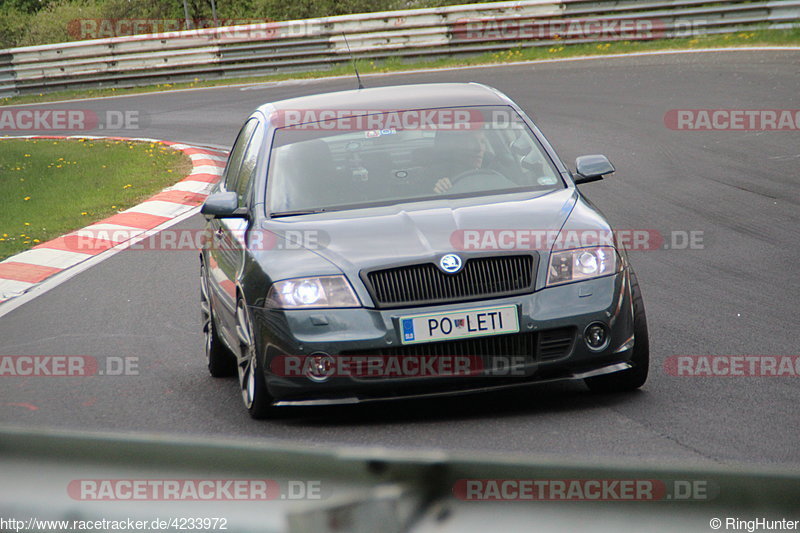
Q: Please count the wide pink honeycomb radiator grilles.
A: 0